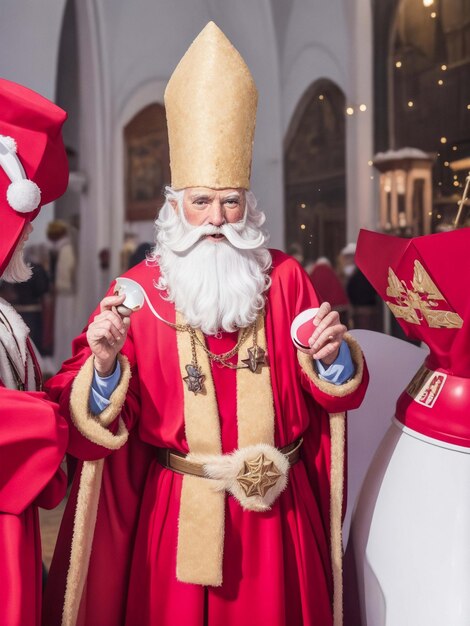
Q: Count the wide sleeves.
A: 2